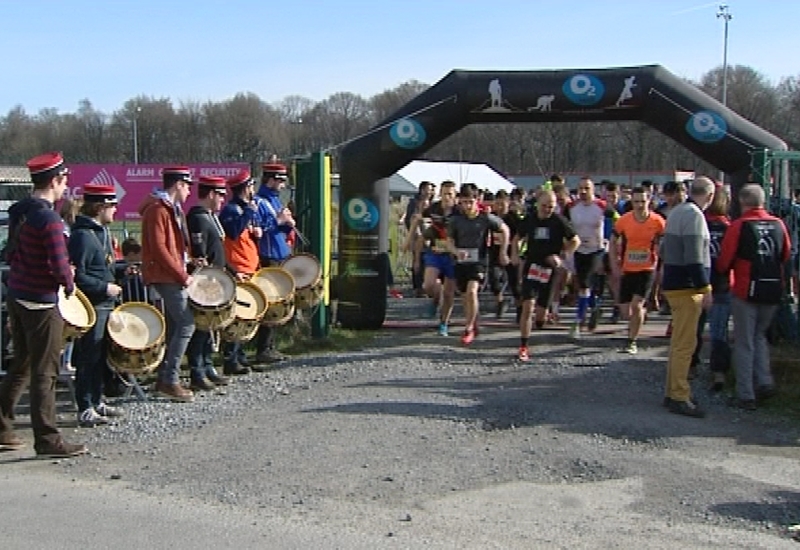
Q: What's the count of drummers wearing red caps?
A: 6